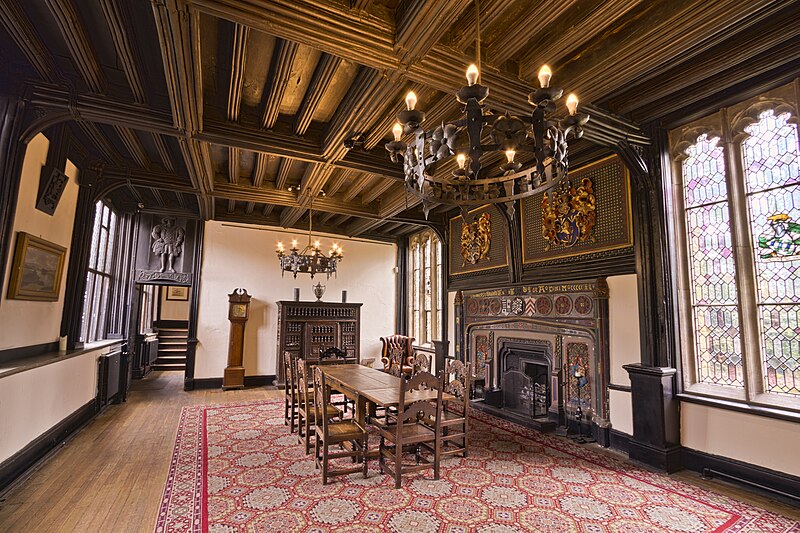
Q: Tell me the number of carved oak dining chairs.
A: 8